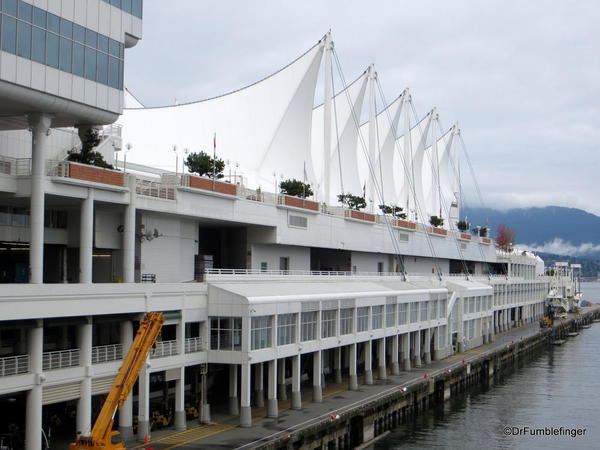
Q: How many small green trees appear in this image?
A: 8